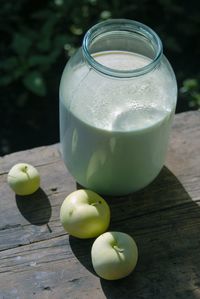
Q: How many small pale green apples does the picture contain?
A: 3